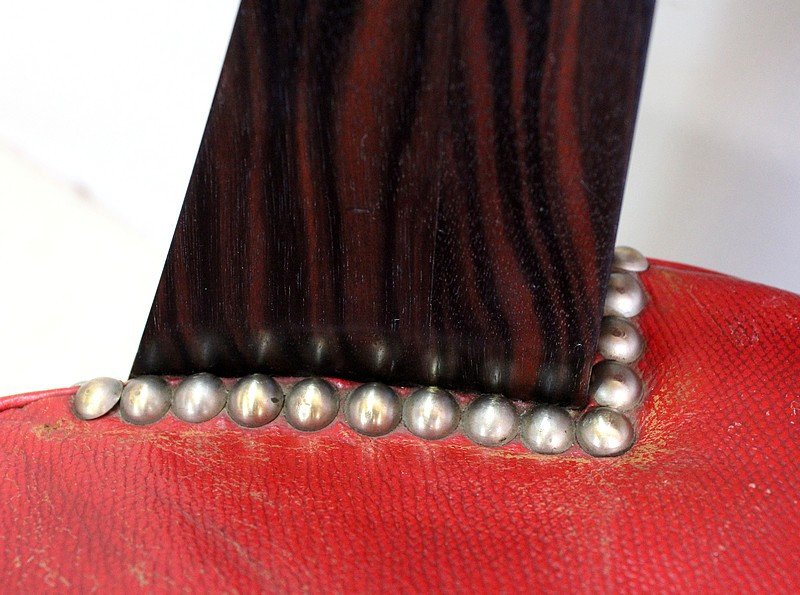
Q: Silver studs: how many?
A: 14